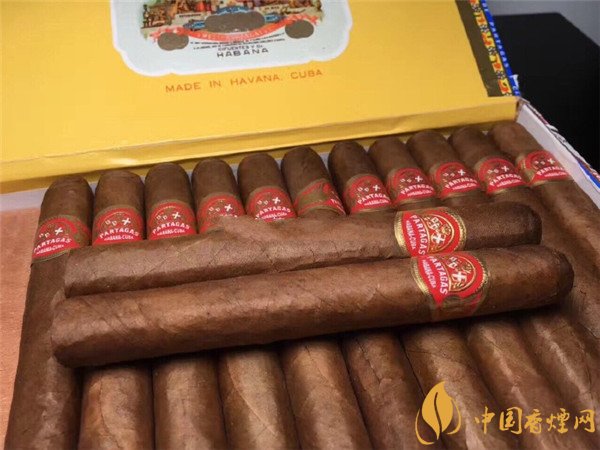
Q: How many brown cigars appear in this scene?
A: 13